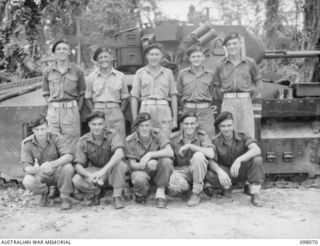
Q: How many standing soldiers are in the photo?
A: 5